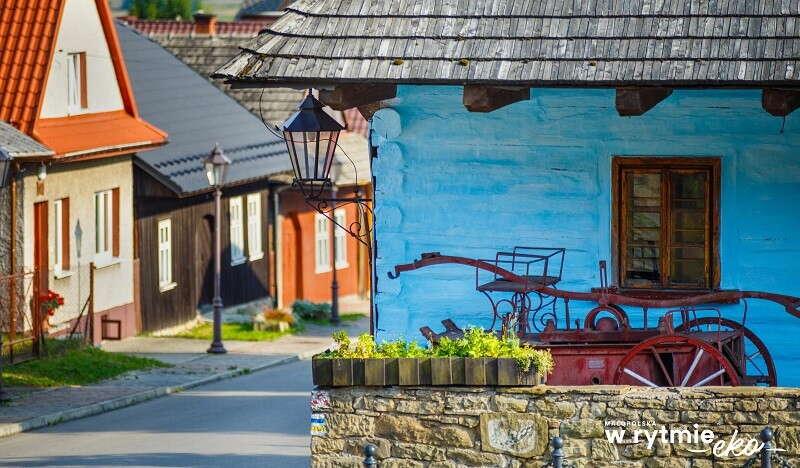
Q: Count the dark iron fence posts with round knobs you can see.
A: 3